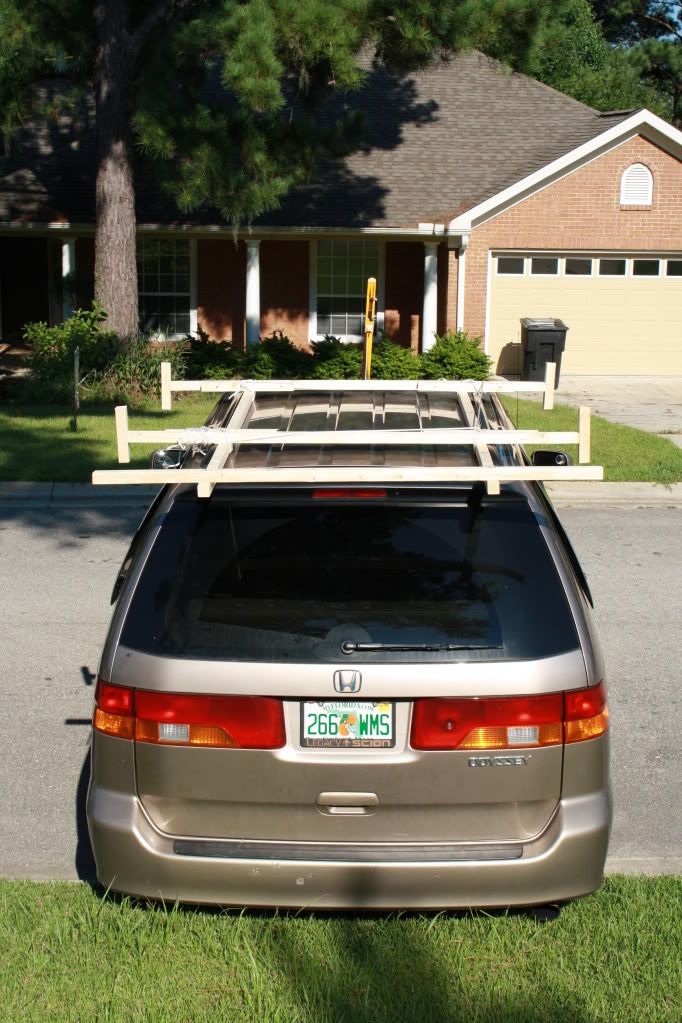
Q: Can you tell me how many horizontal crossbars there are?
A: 3